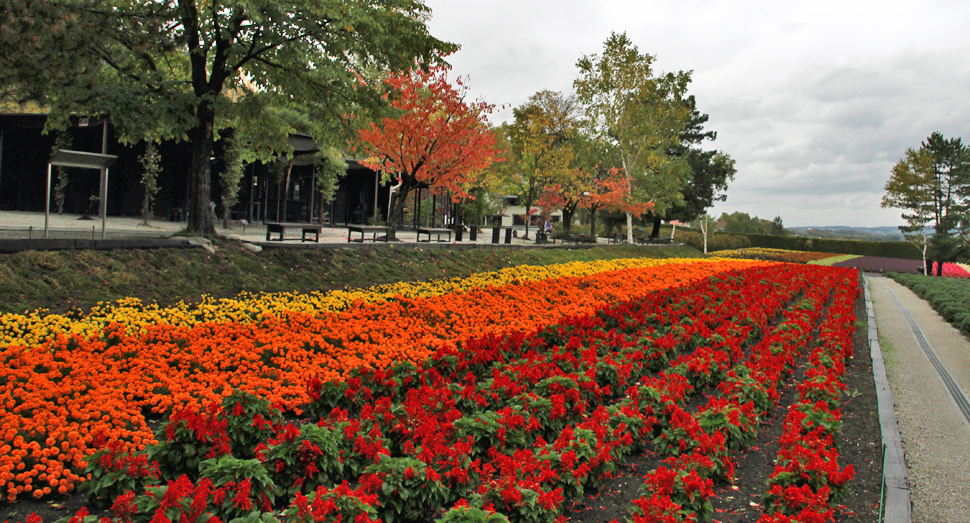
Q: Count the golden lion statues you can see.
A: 0